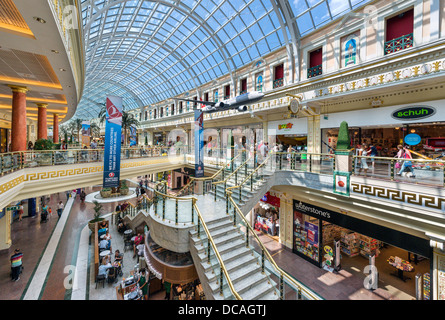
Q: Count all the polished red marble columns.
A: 3